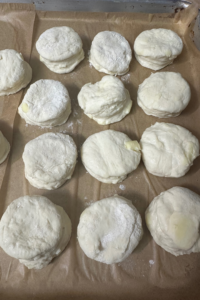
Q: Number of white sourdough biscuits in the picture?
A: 14